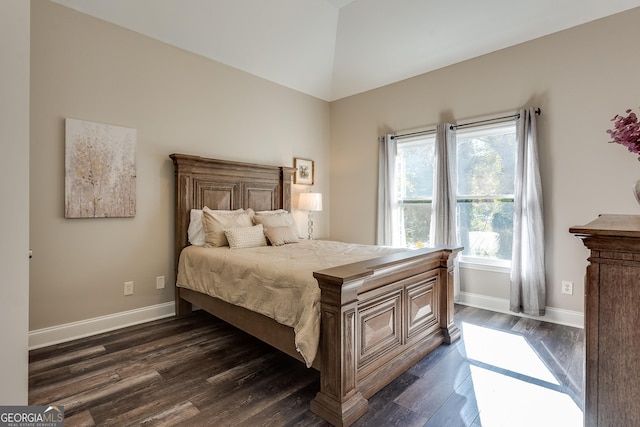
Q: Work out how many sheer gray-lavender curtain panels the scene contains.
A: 3